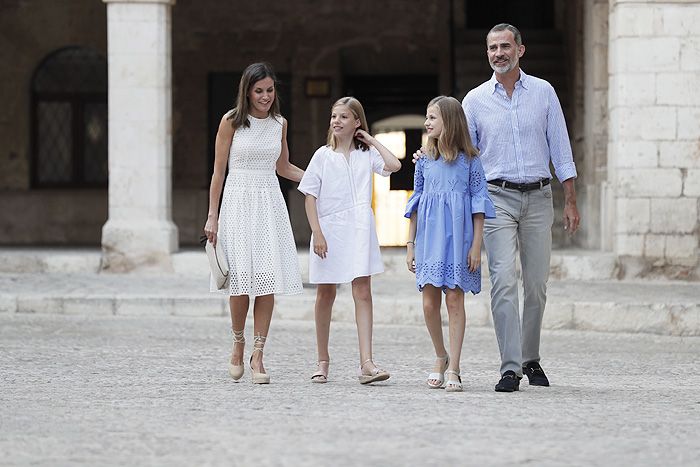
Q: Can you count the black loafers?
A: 2